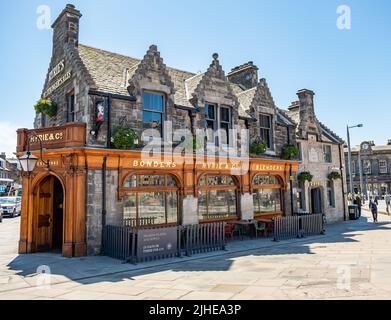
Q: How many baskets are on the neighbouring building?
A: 2